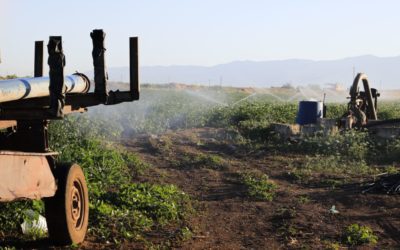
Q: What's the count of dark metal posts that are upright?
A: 4